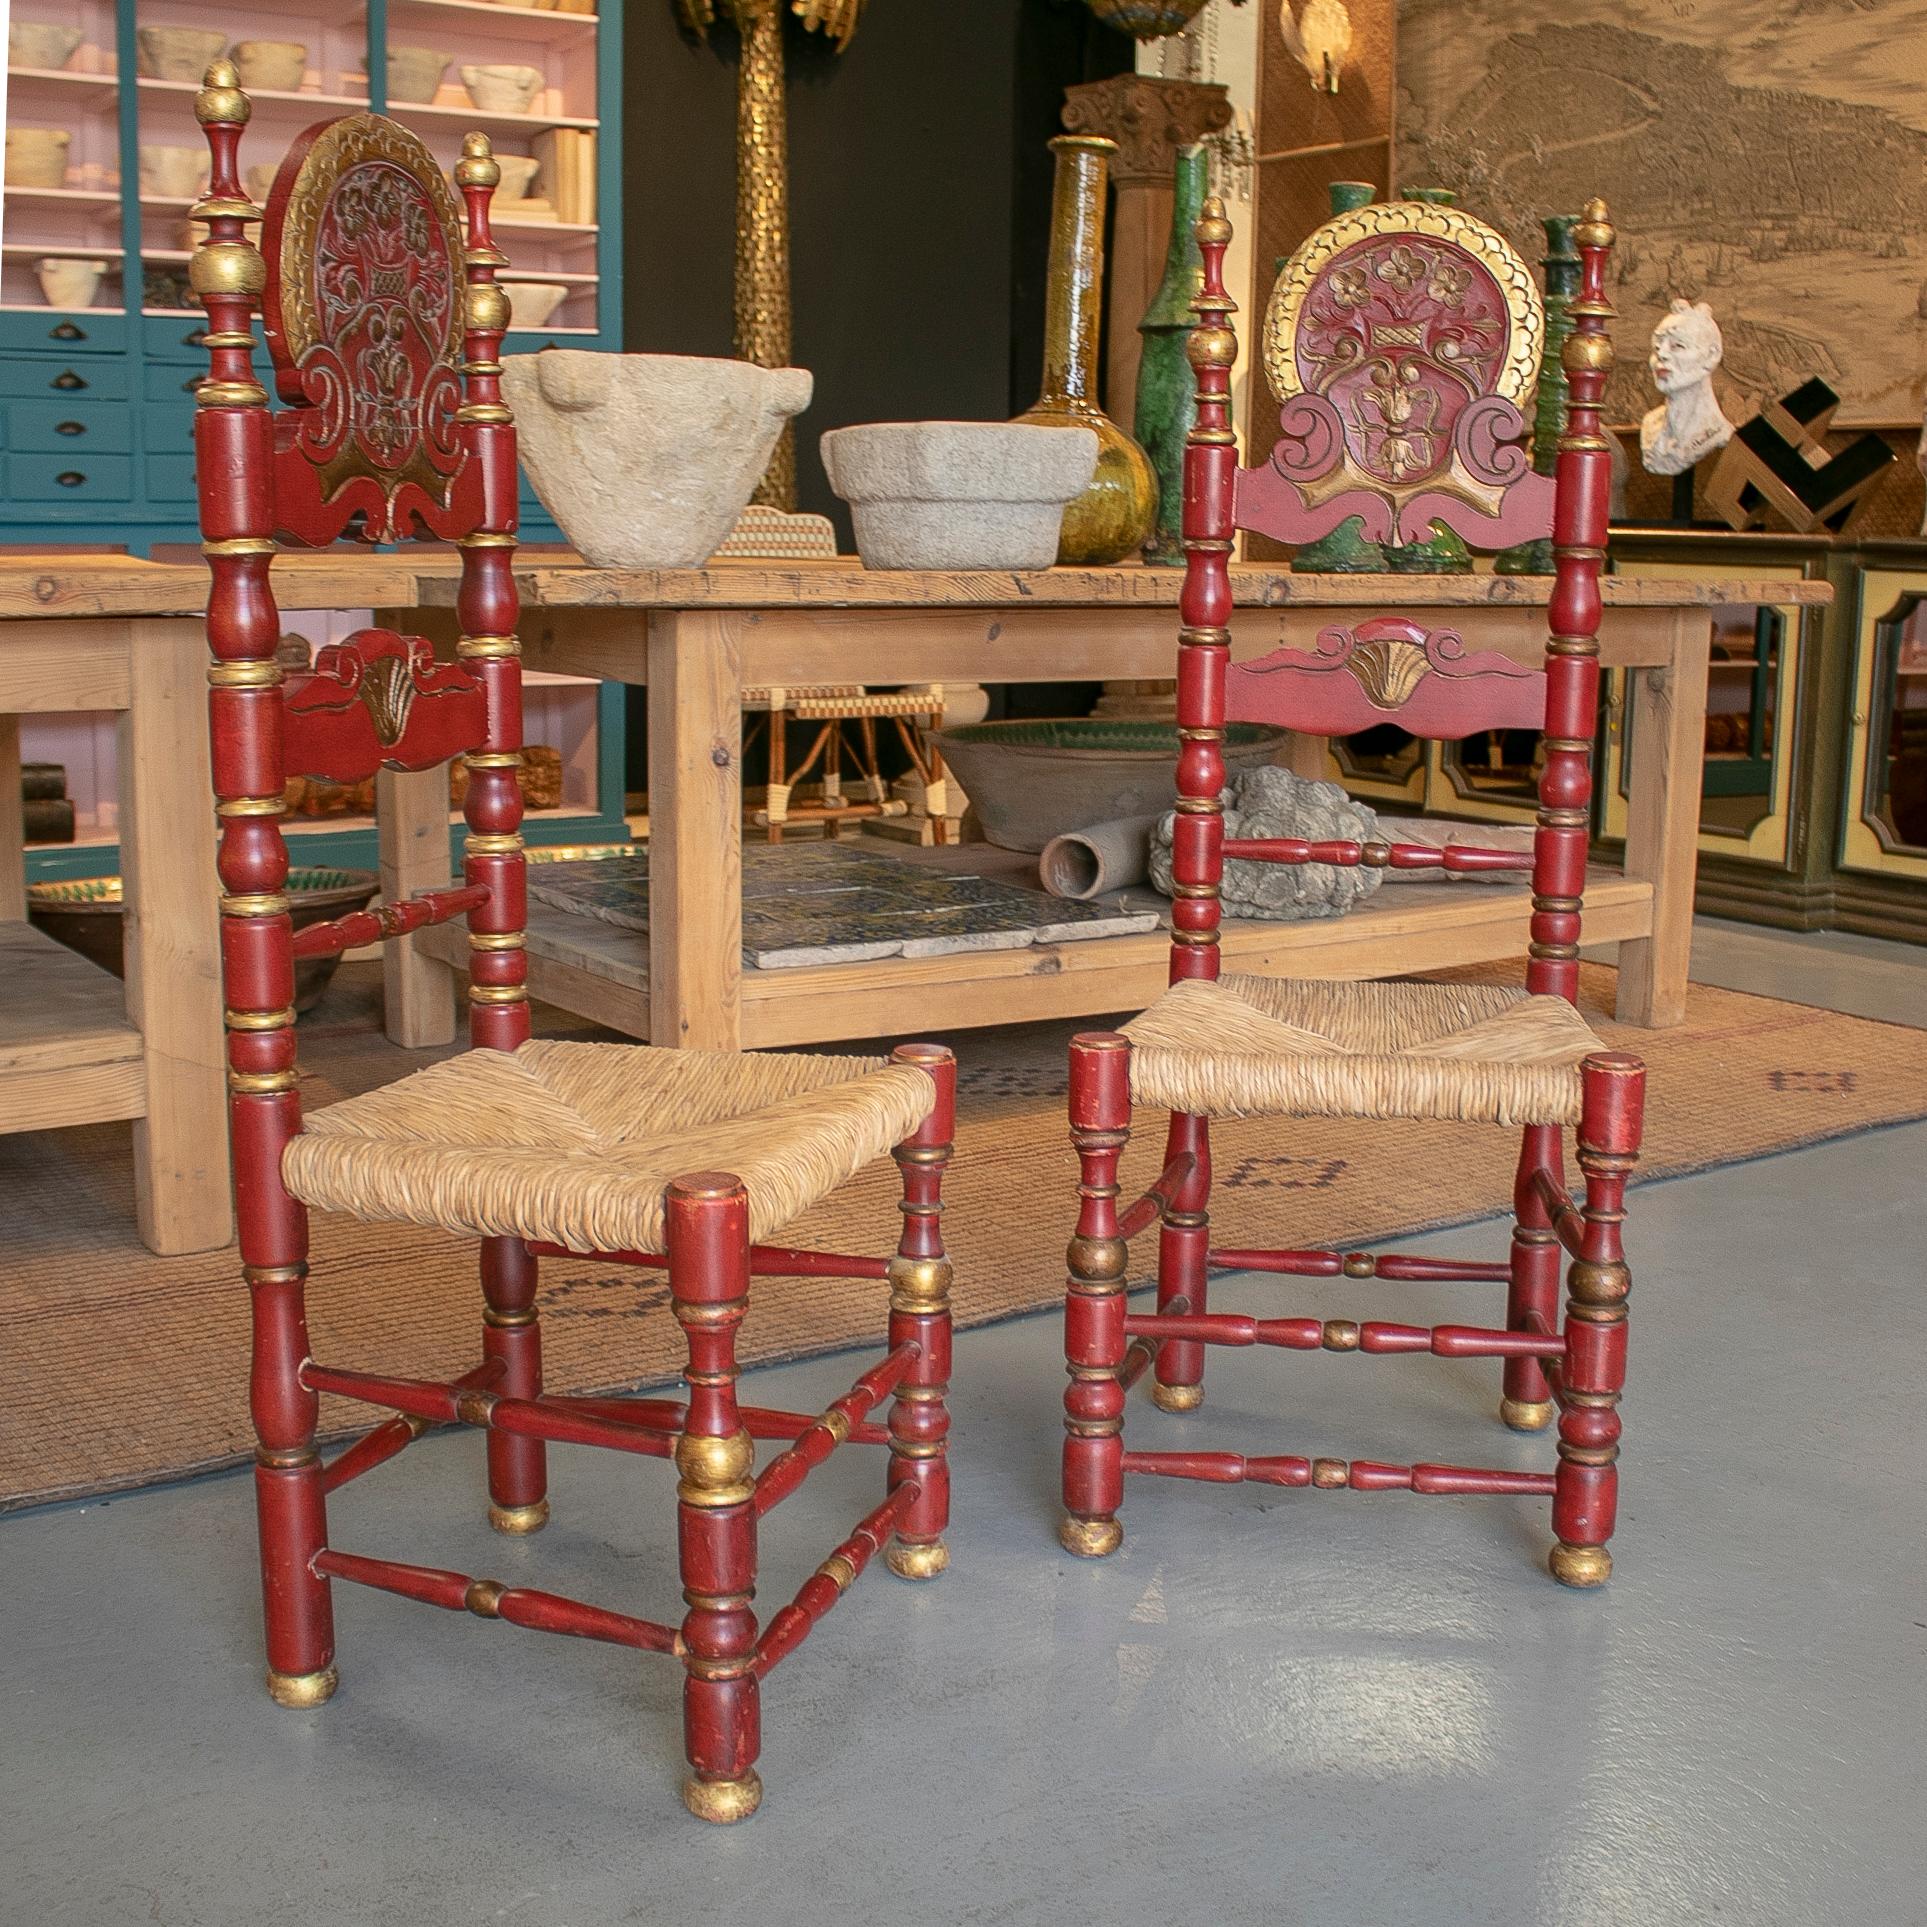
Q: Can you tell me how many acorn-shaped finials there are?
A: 4